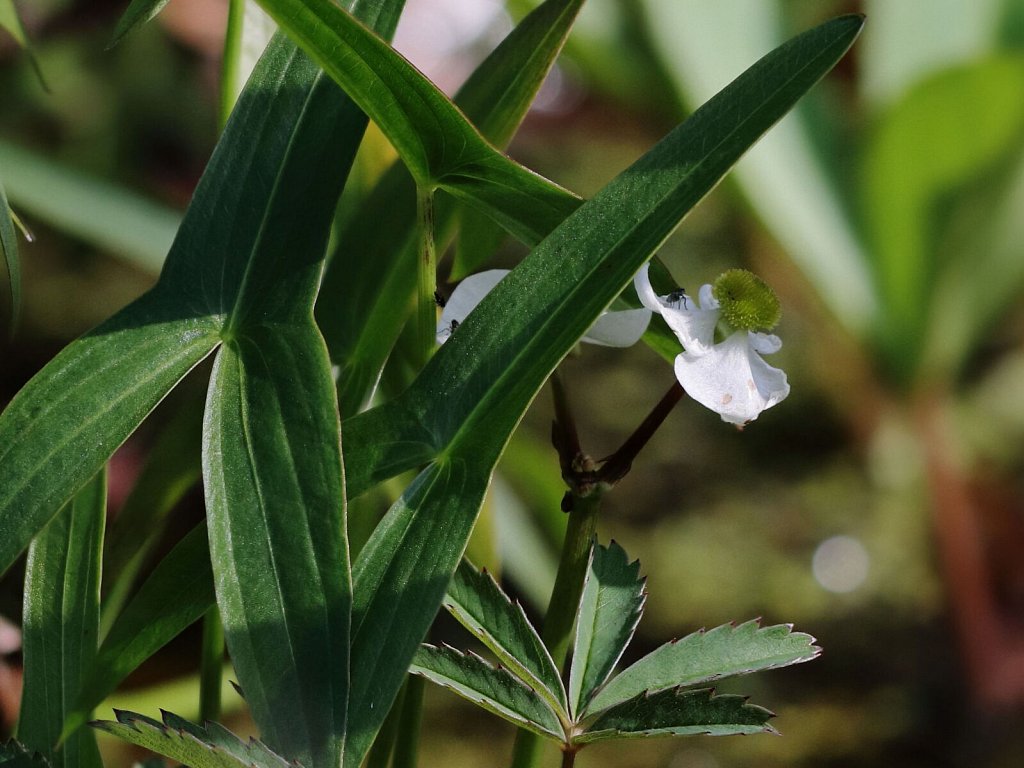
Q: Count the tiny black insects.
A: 3